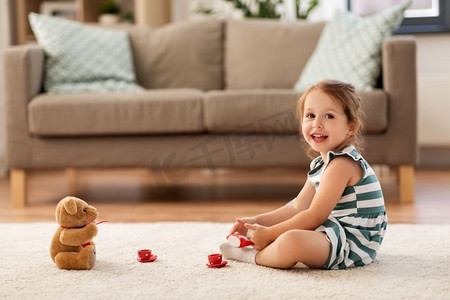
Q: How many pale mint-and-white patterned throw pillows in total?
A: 2